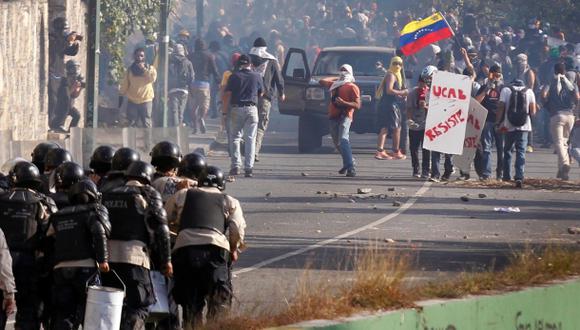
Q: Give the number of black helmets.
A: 11